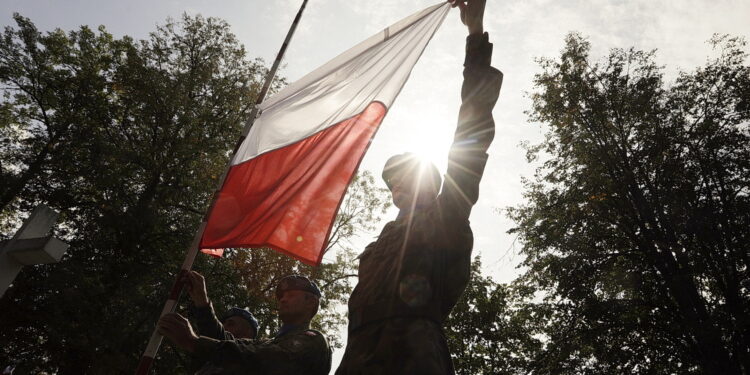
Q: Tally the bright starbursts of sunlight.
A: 1